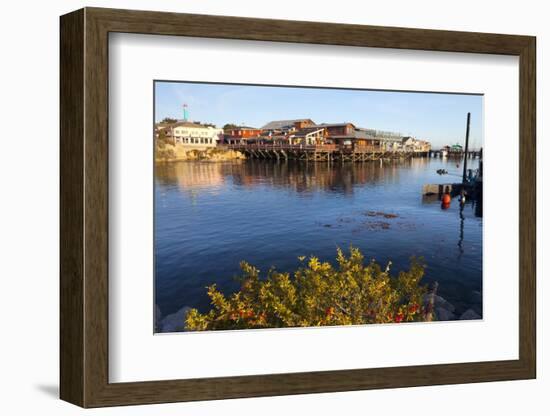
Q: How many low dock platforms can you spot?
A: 1